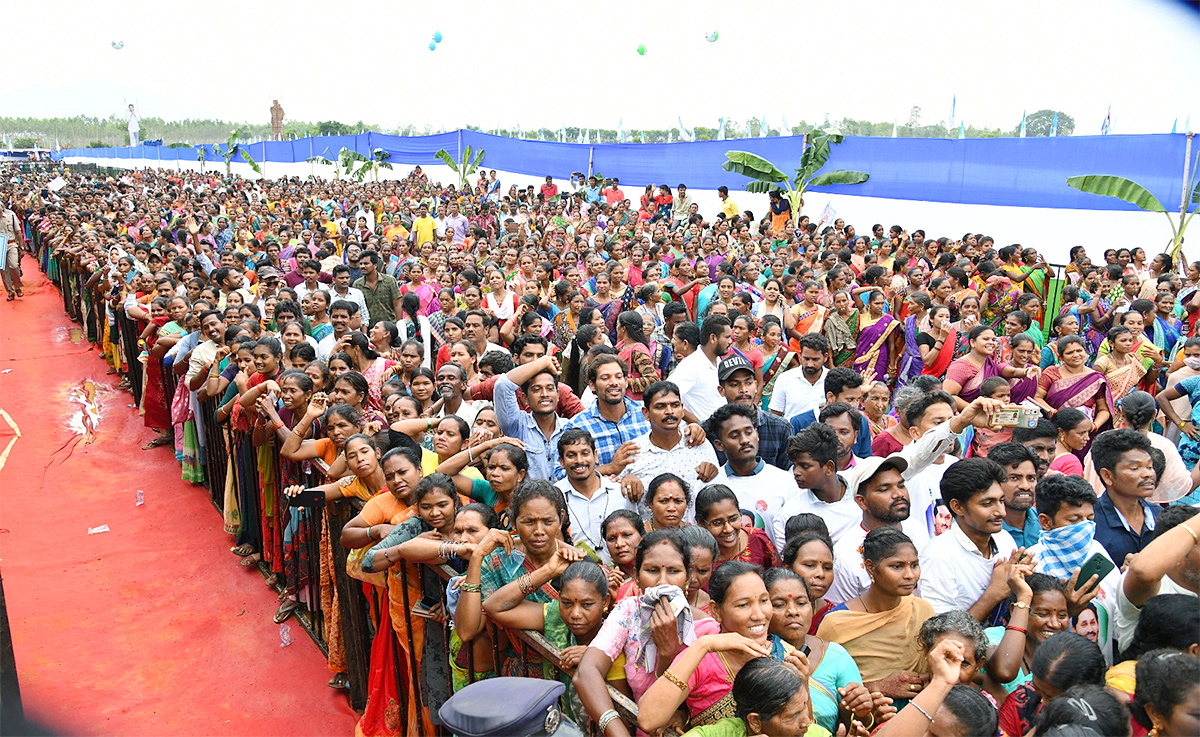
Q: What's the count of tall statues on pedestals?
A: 2